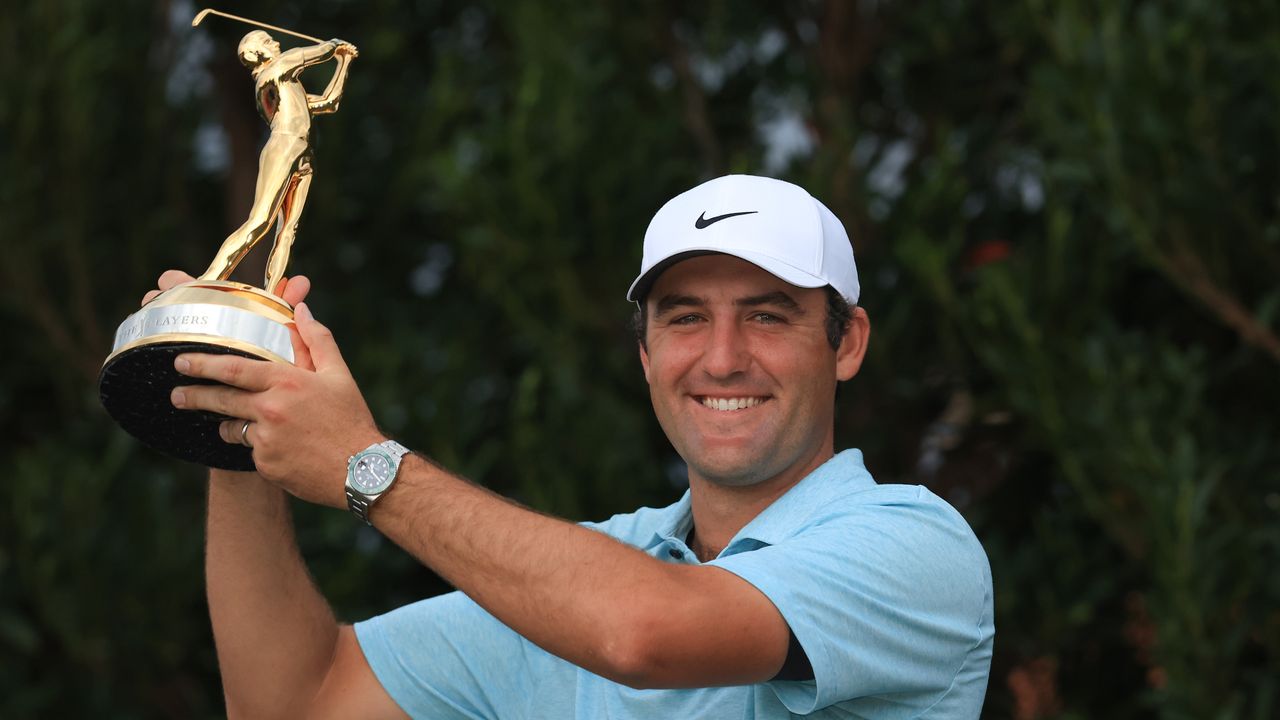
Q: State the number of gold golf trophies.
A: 1